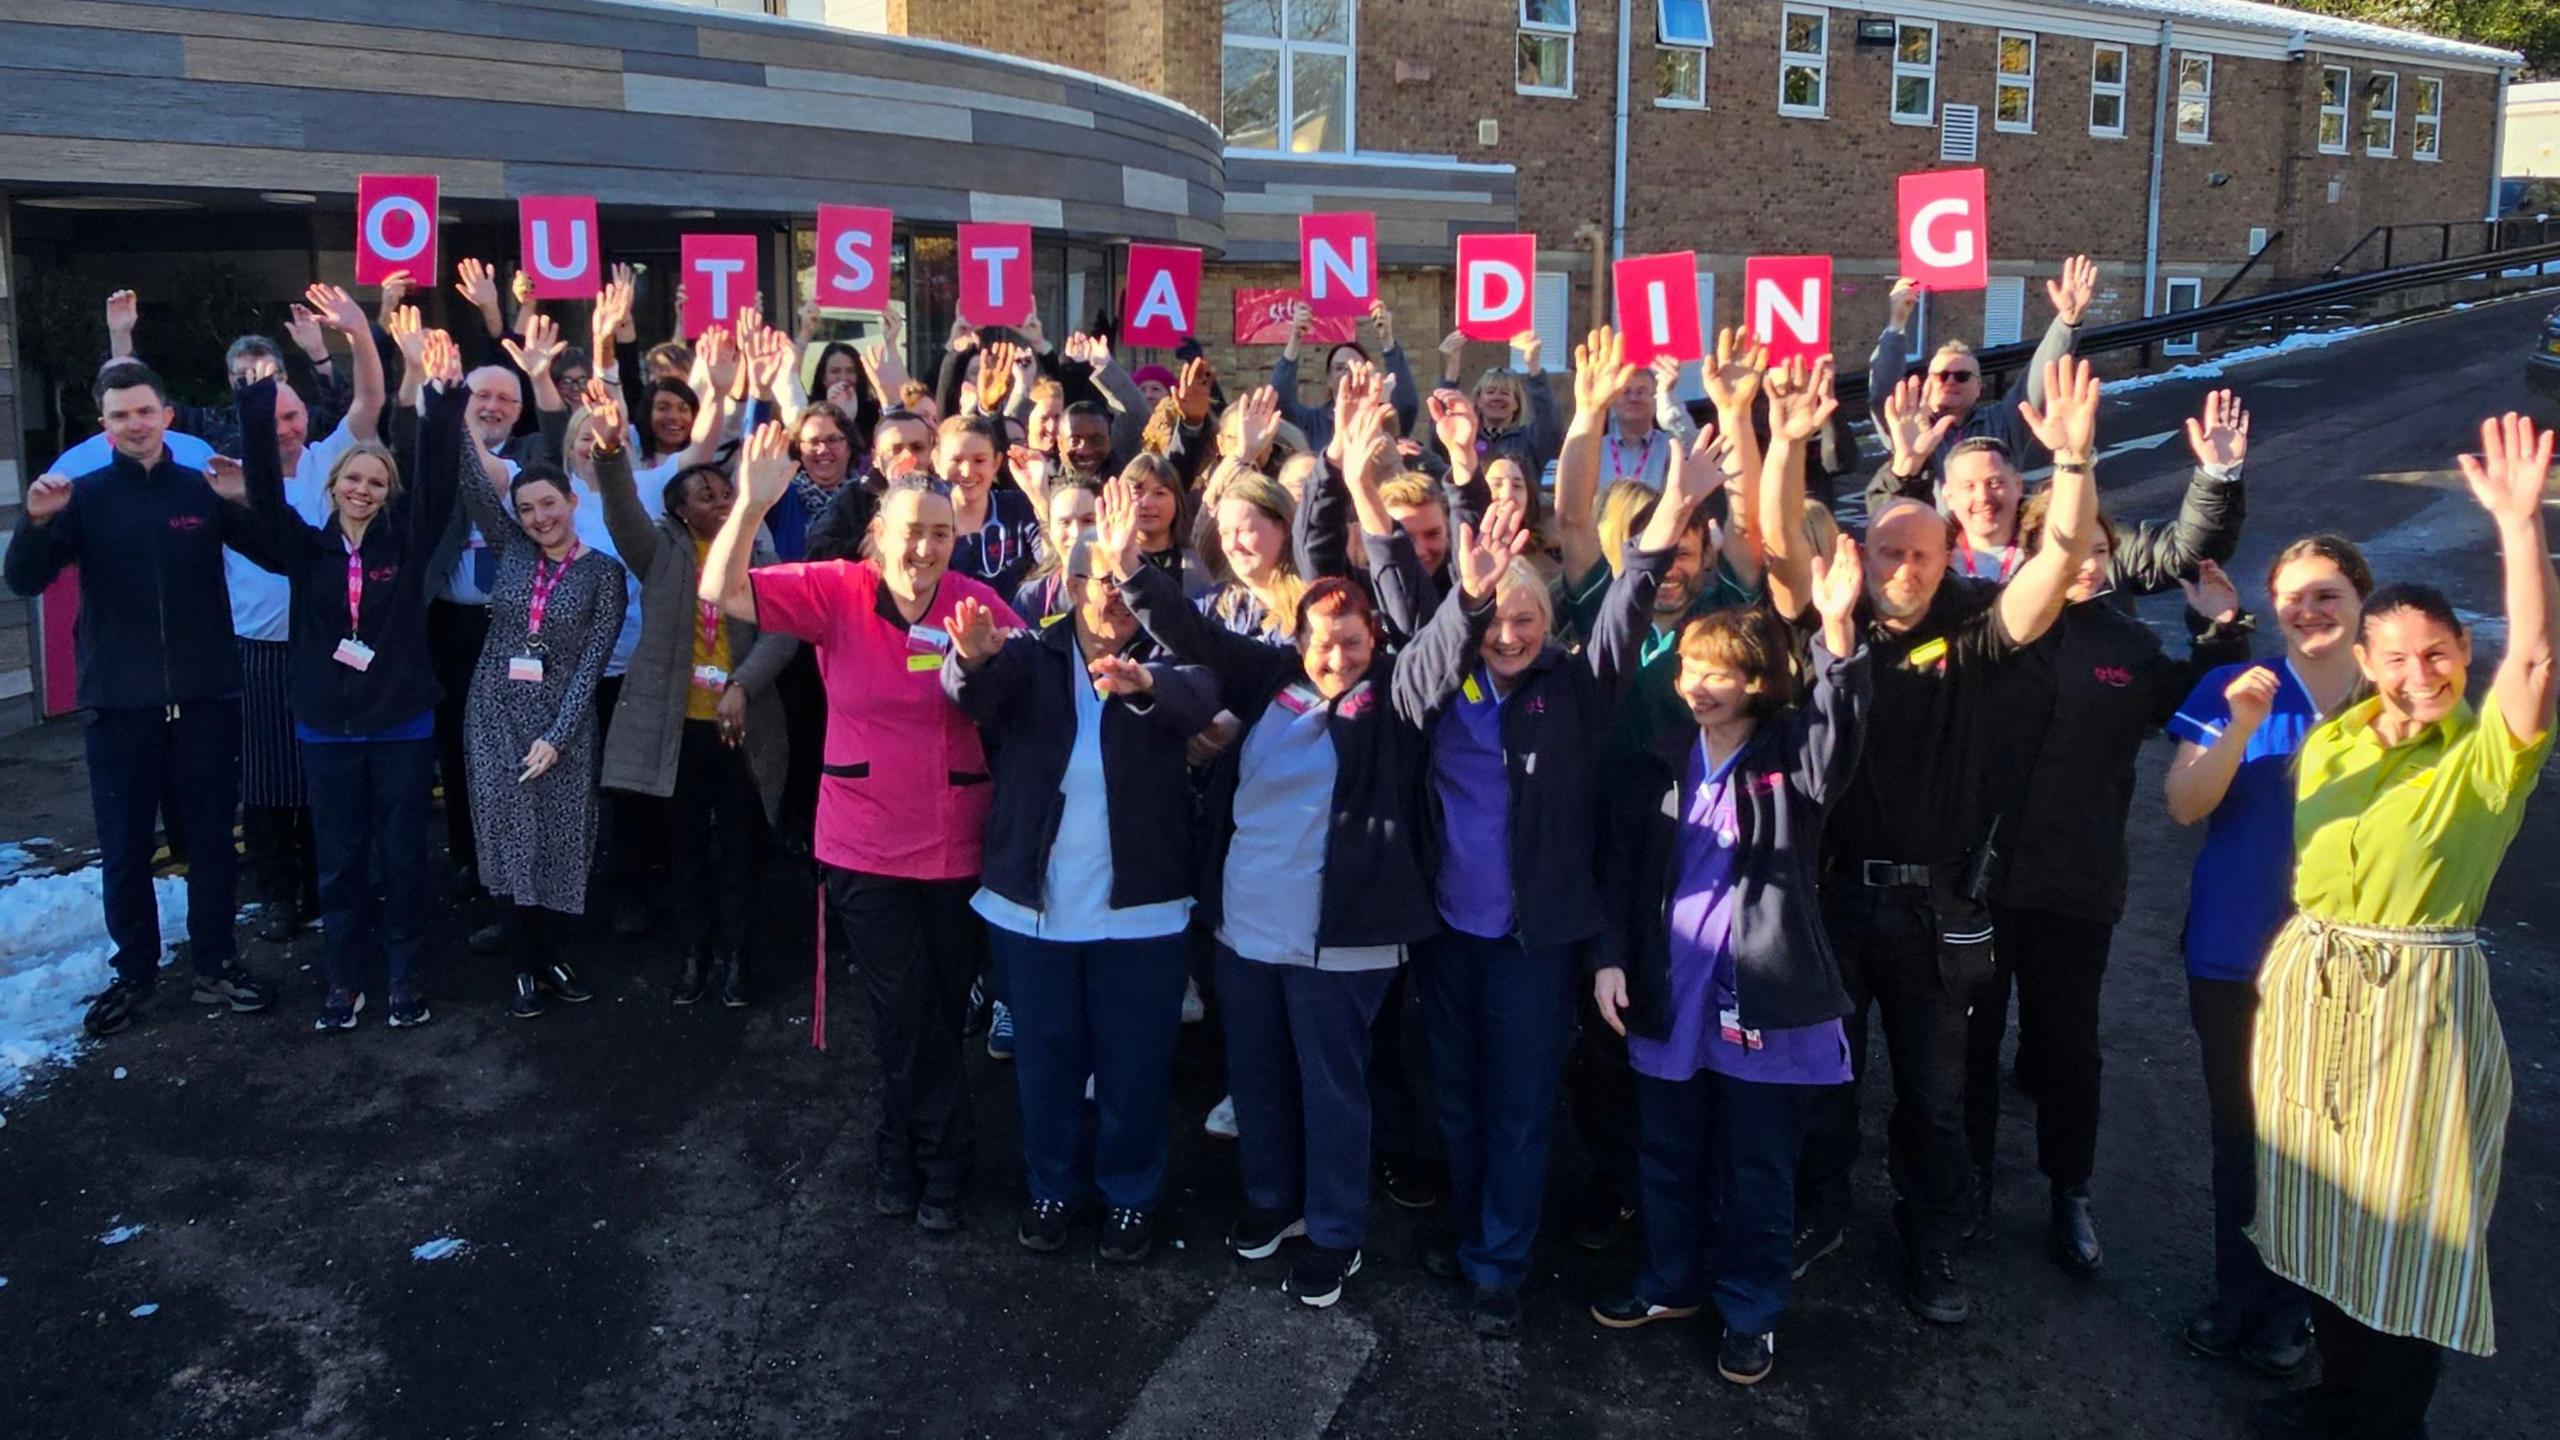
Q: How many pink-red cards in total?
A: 11